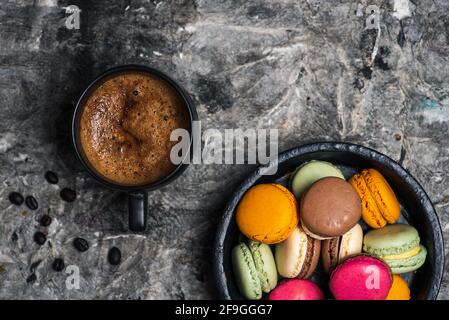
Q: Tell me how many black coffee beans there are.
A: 9